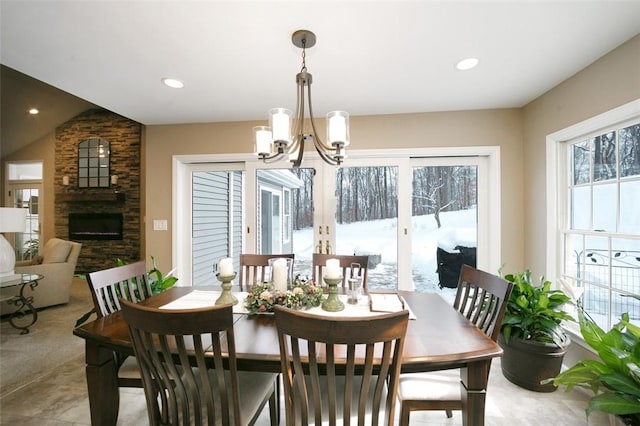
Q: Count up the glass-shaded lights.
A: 5